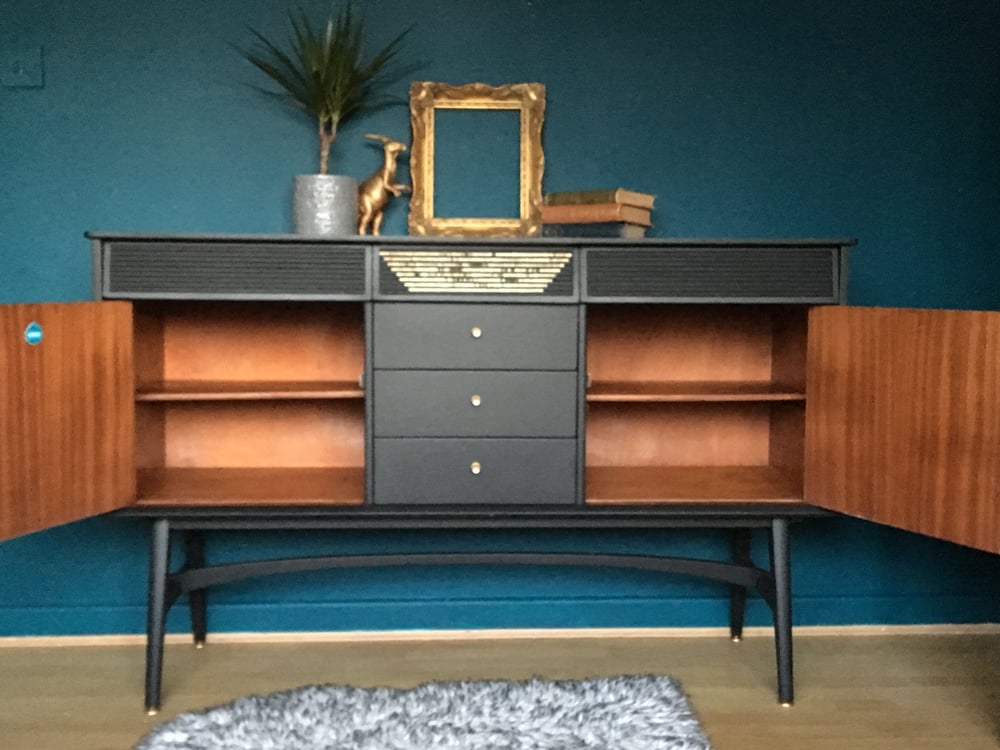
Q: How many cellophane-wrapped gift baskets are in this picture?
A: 0